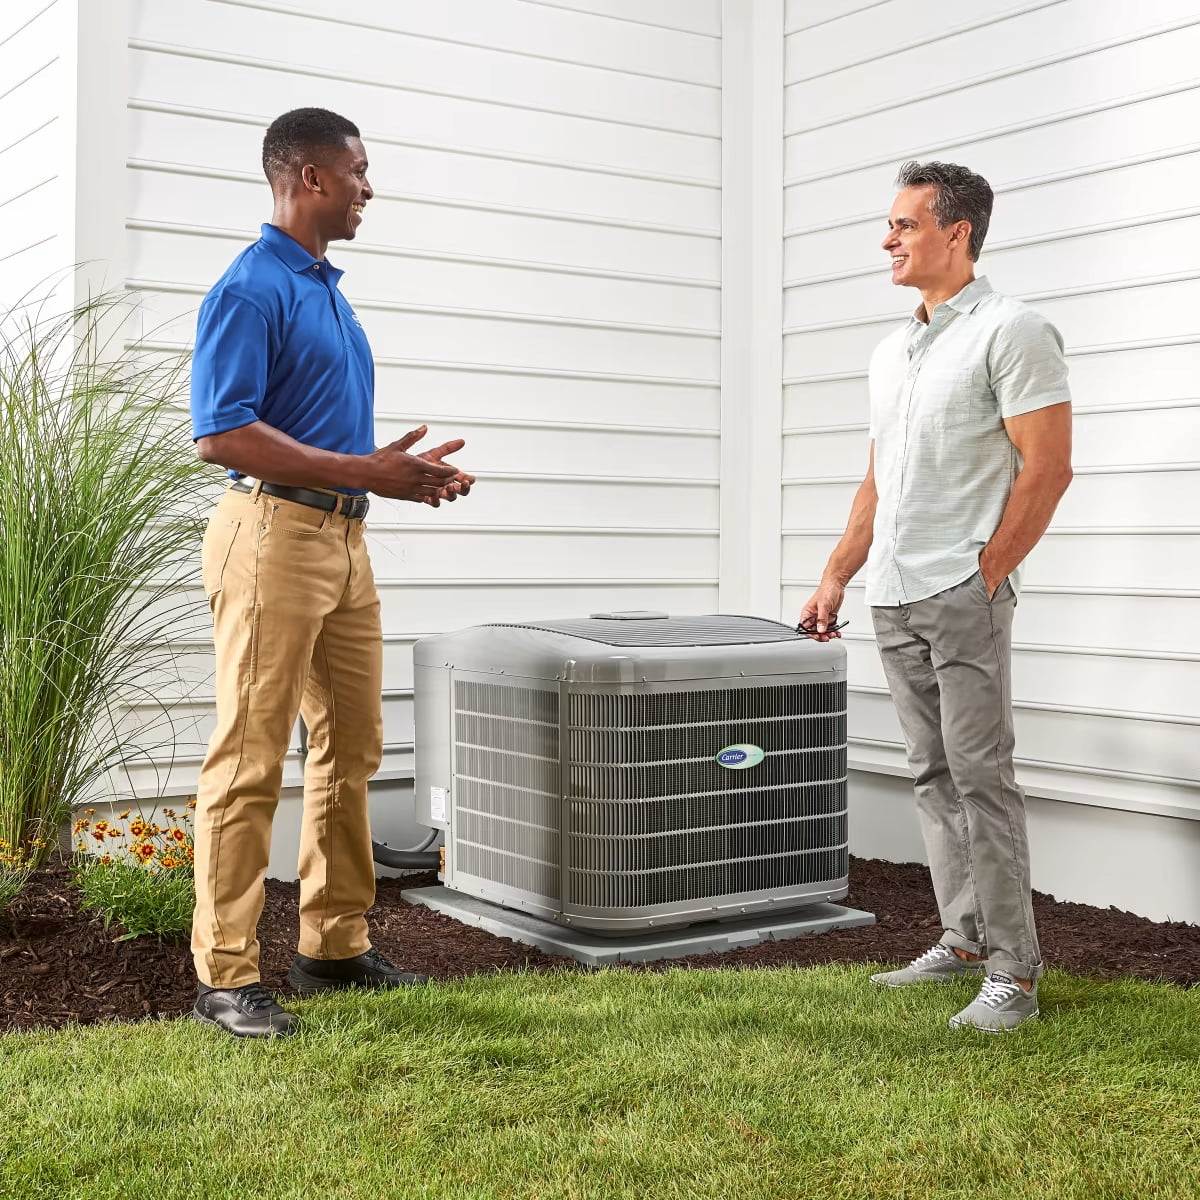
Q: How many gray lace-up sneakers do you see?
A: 2